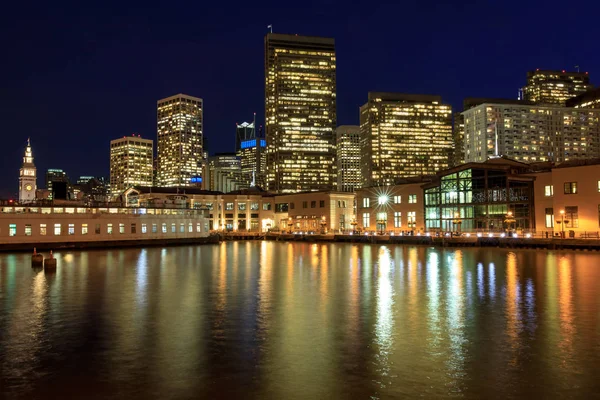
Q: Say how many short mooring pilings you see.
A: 2